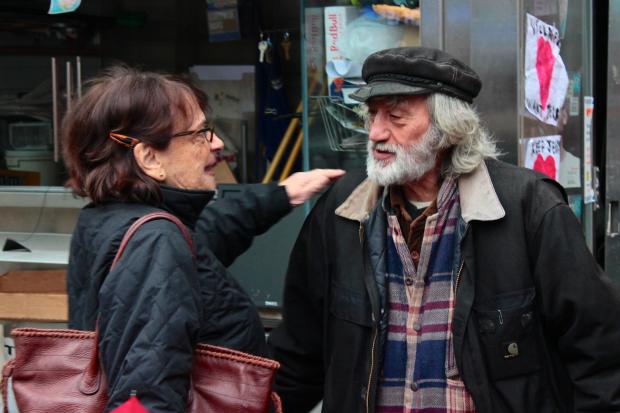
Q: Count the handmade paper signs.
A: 2